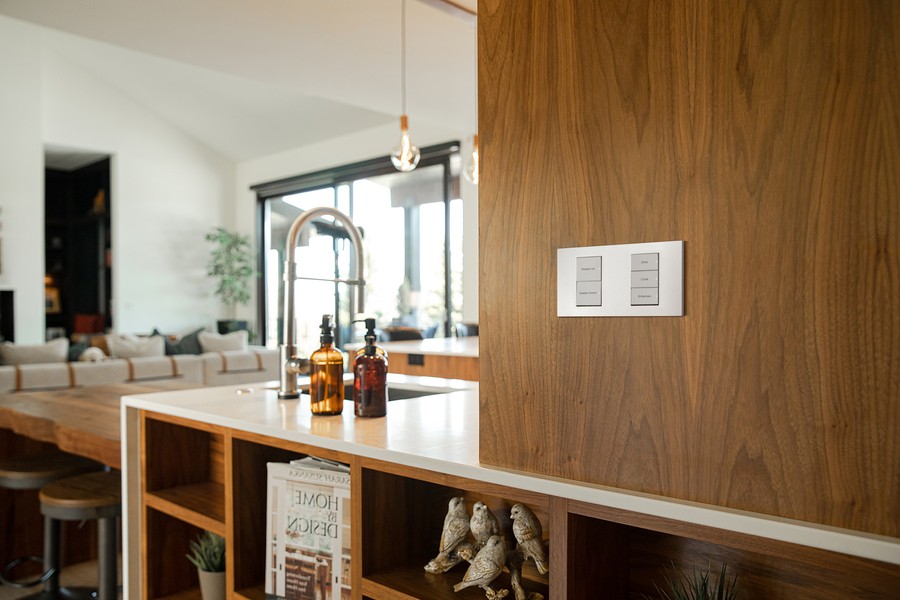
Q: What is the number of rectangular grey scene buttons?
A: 5